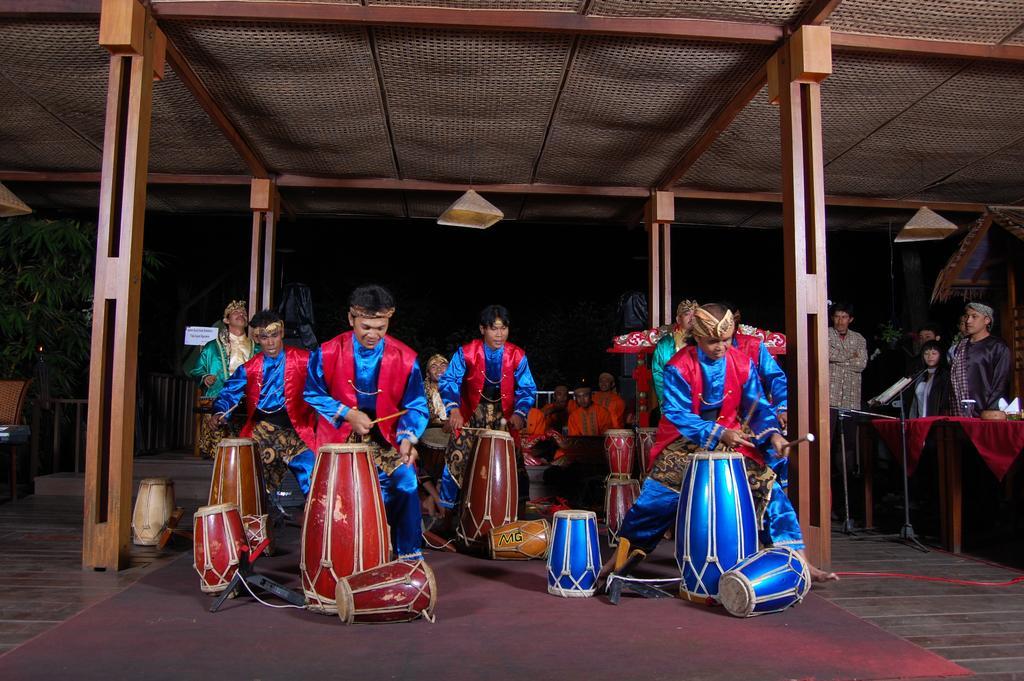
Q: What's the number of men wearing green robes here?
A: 2